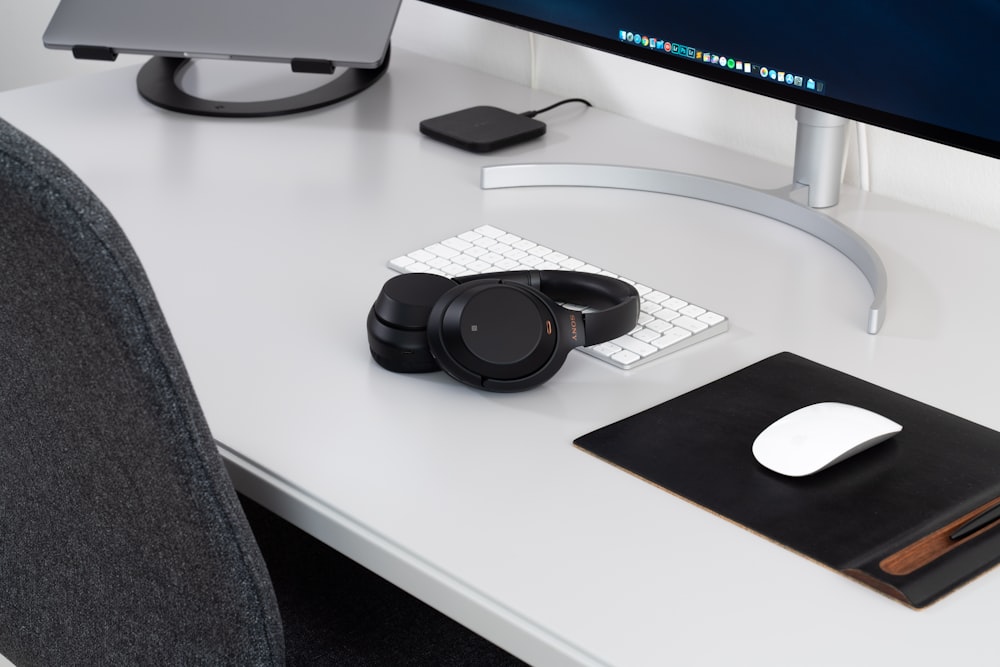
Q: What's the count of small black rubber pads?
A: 2